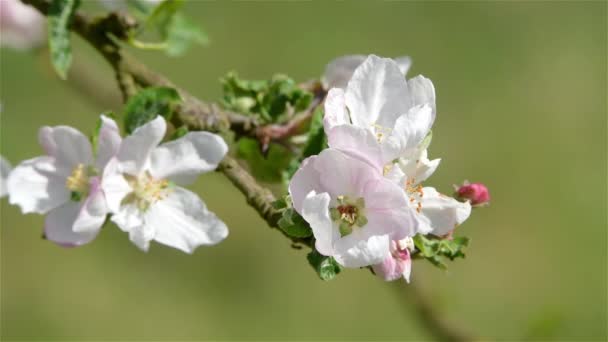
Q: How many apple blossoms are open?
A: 5